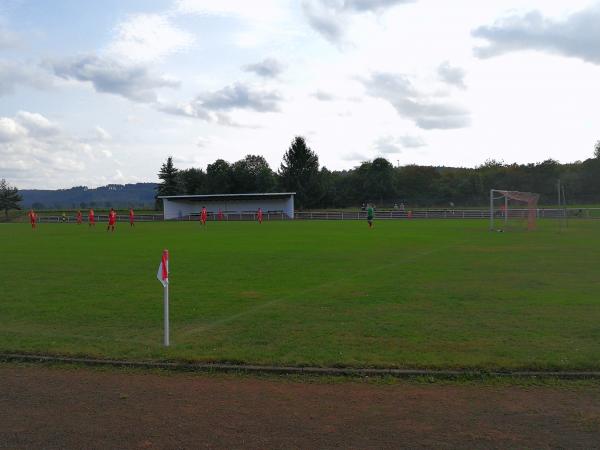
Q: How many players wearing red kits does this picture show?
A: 8